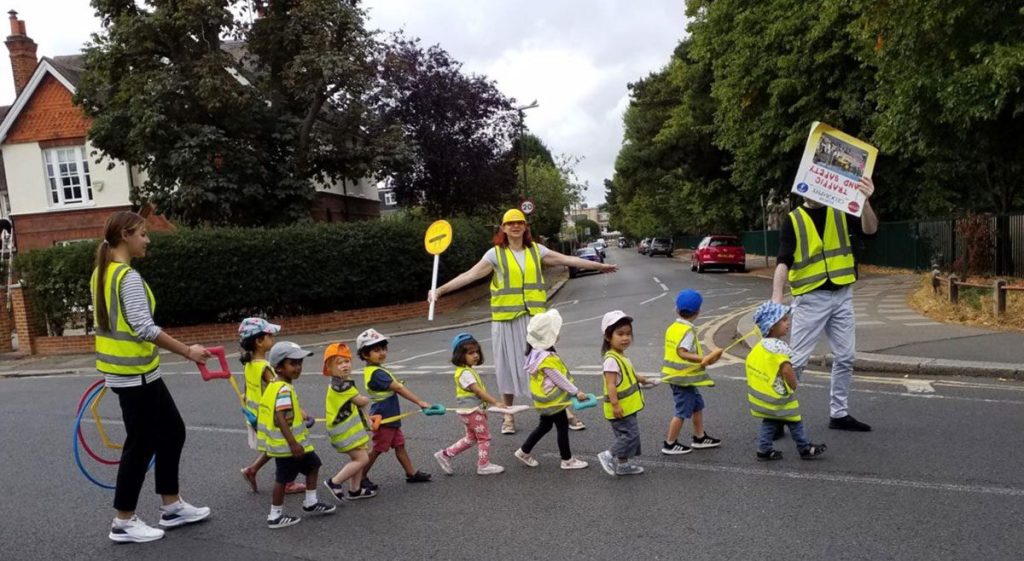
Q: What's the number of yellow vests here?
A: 12